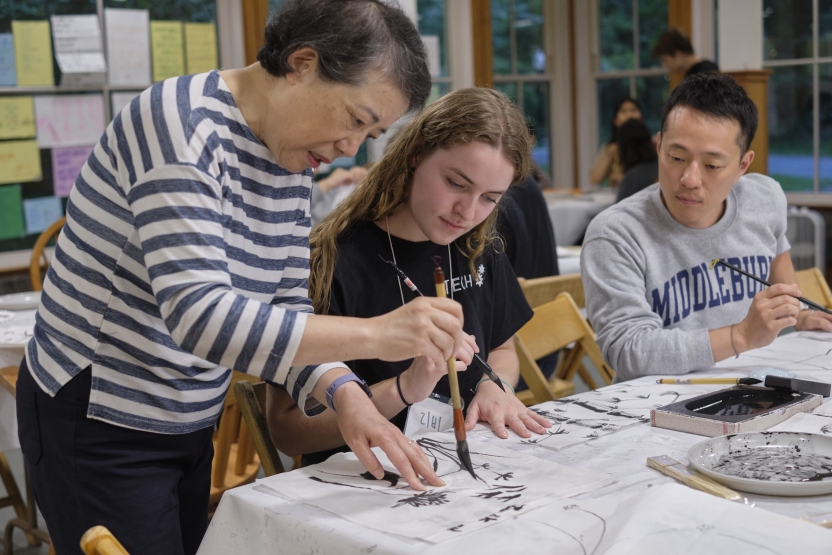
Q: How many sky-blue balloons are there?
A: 0